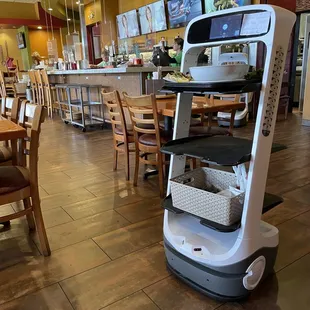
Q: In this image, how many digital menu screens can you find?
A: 4